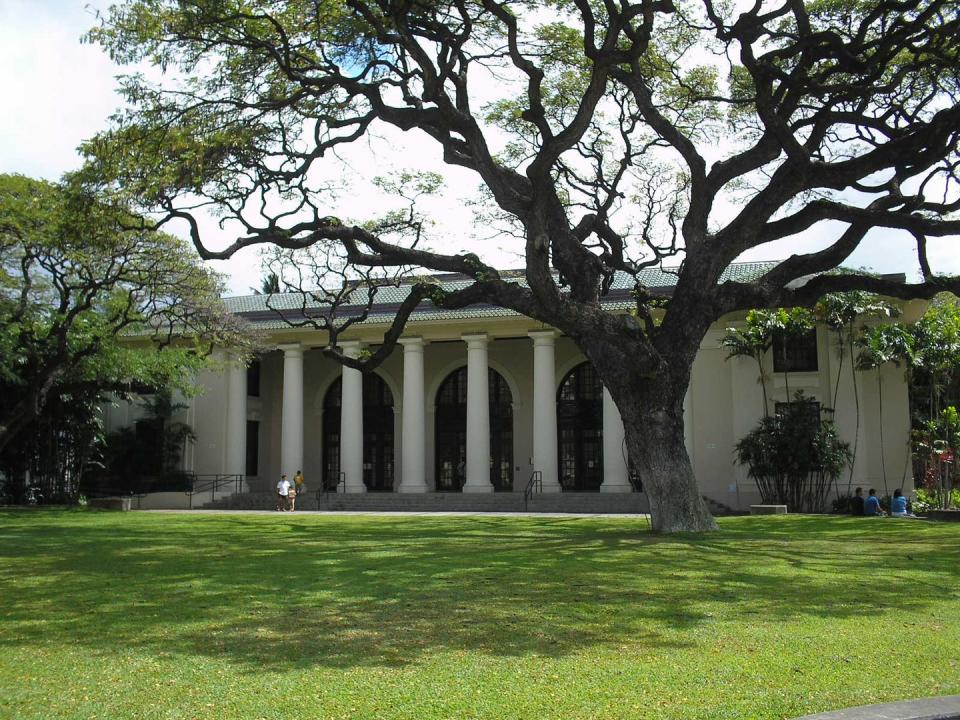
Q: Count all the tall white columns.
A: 7